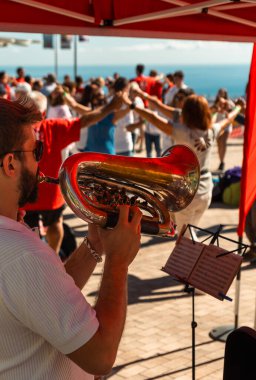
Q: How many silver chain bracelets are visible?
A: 1